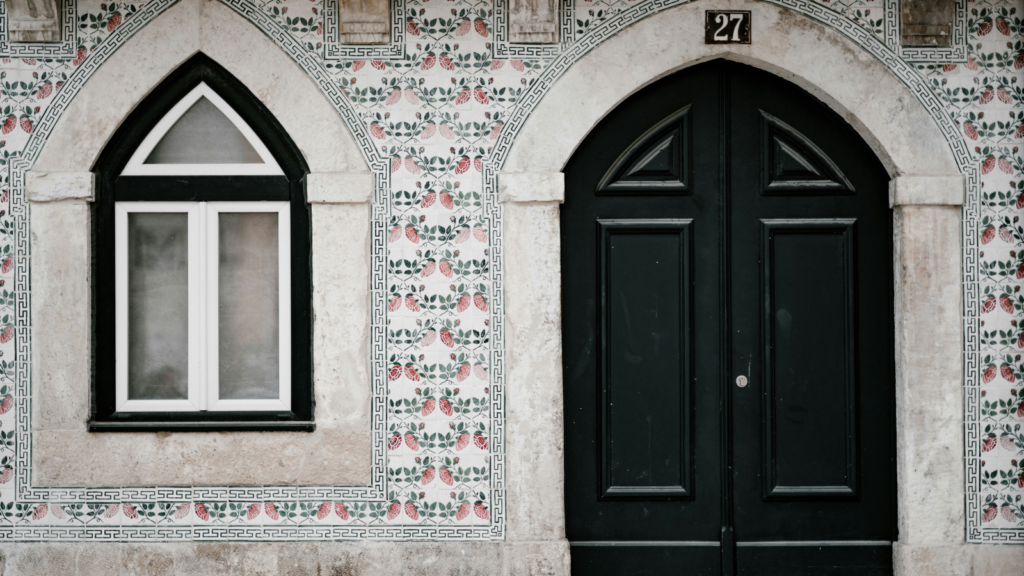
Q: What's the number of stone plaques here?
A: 4